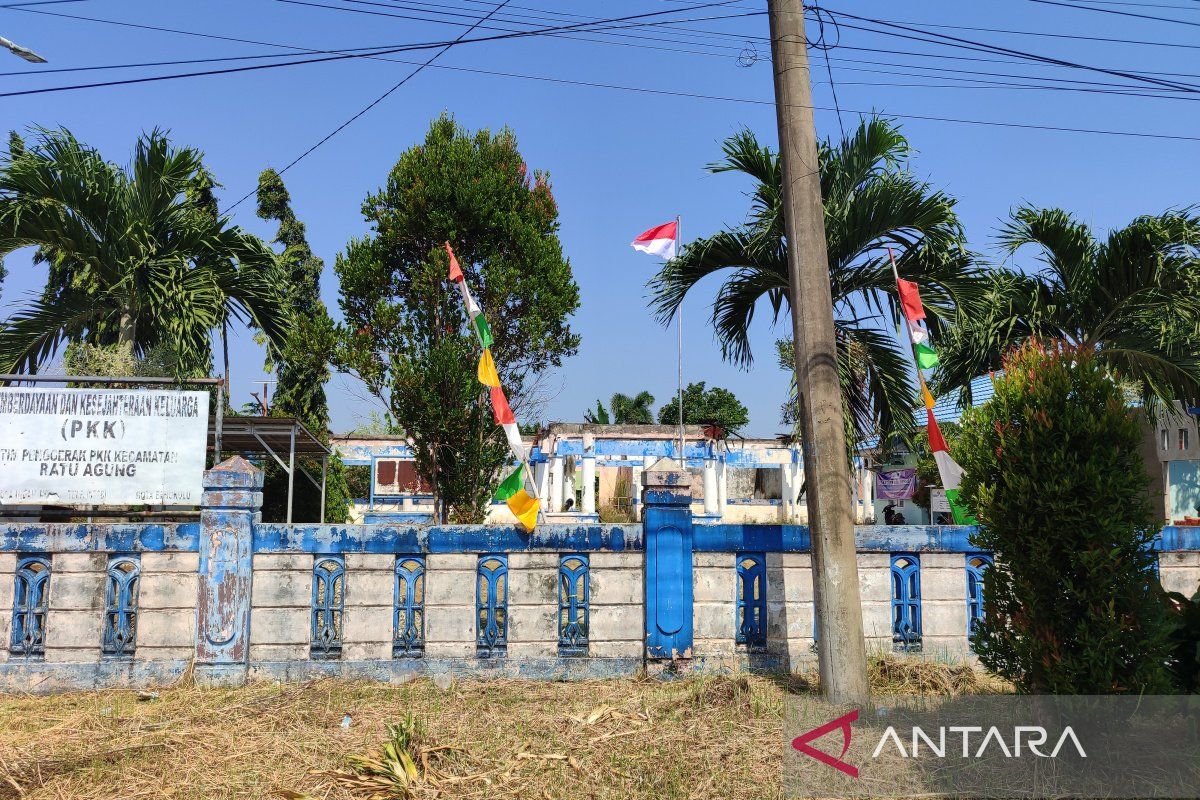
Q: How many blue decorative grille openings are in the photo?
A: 9